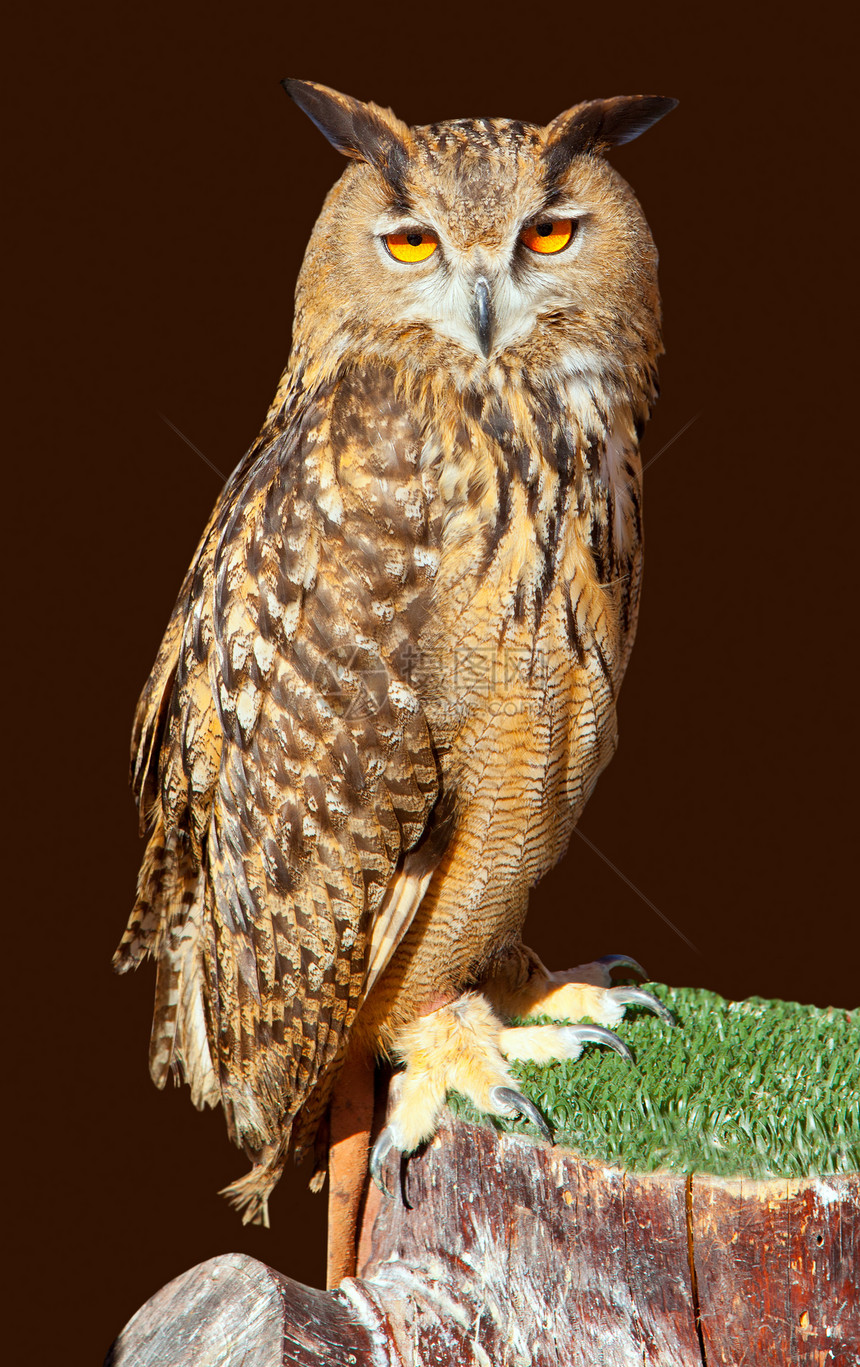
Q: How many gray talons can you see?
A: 5